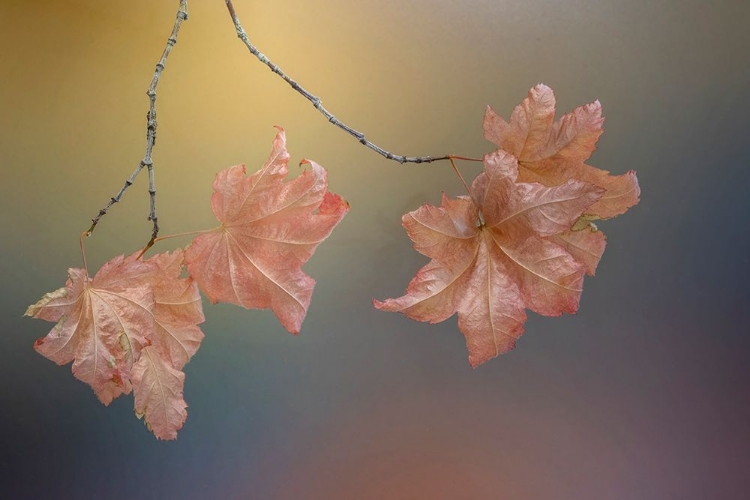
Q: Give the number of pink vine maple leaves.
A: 5